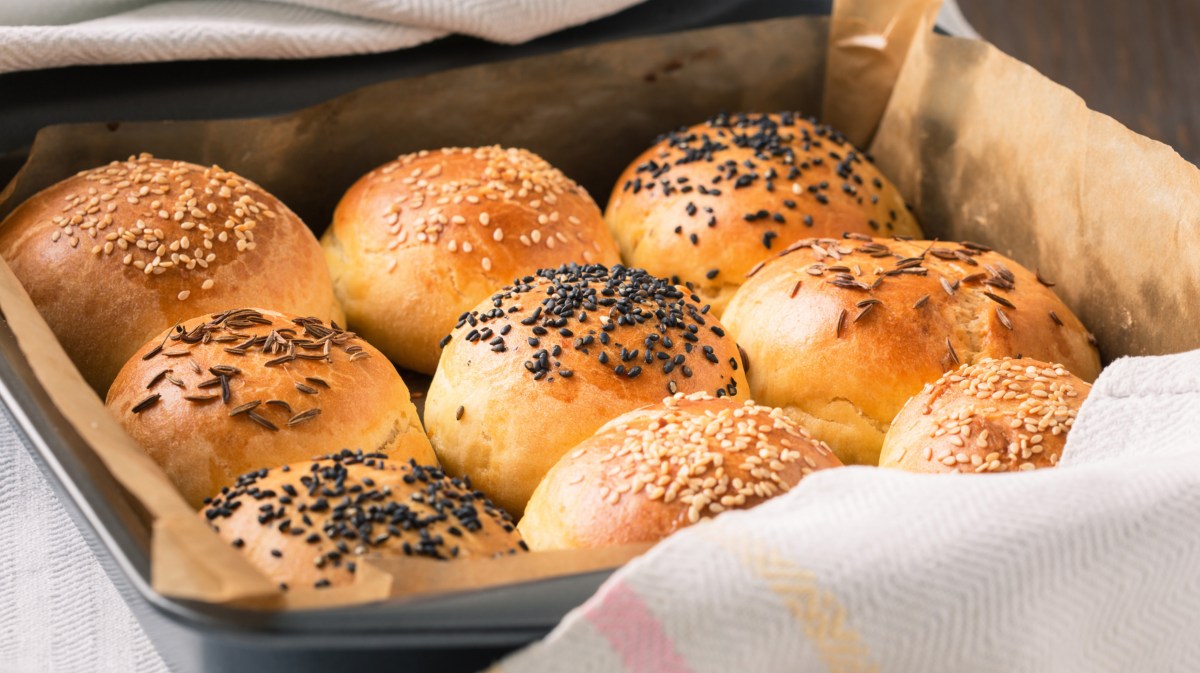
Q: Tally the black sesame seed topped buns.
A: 3